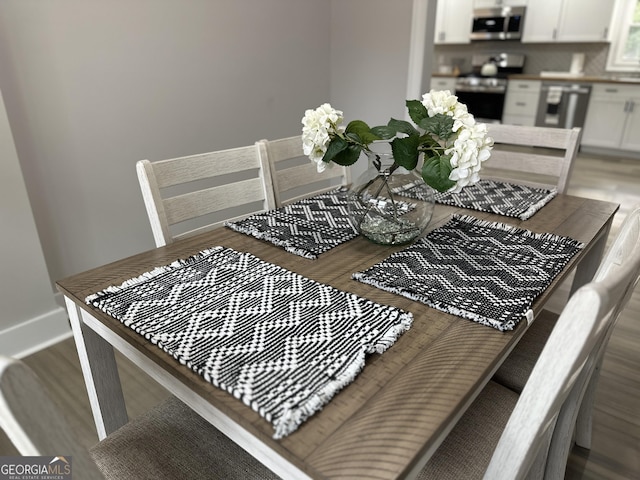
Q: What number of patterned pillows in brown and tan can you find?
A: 0